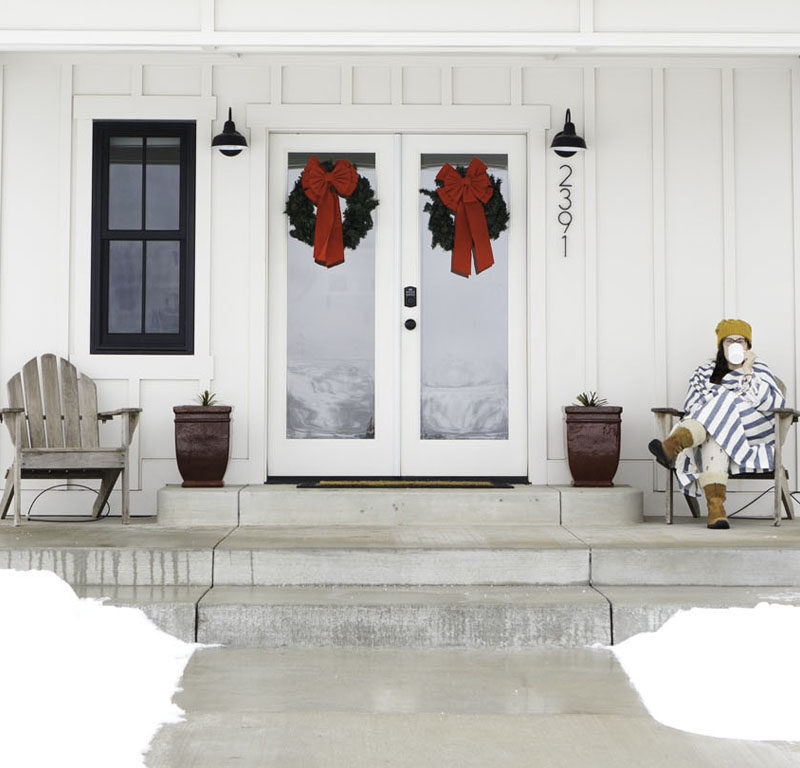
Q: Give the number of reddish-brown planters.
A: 2